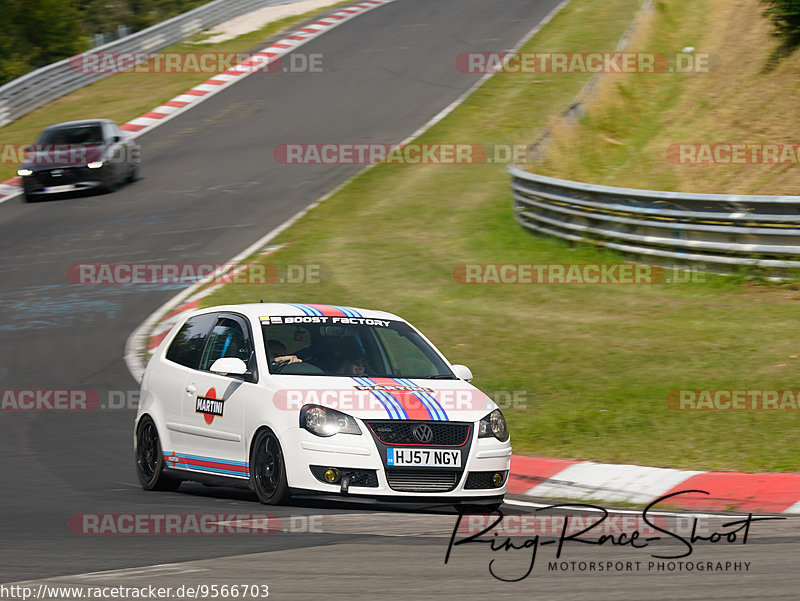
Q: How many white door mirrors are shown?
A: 2